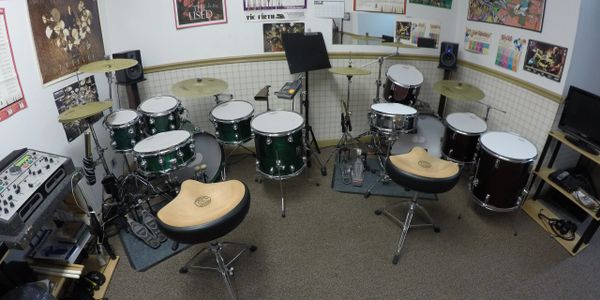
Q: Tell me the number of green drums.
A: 6